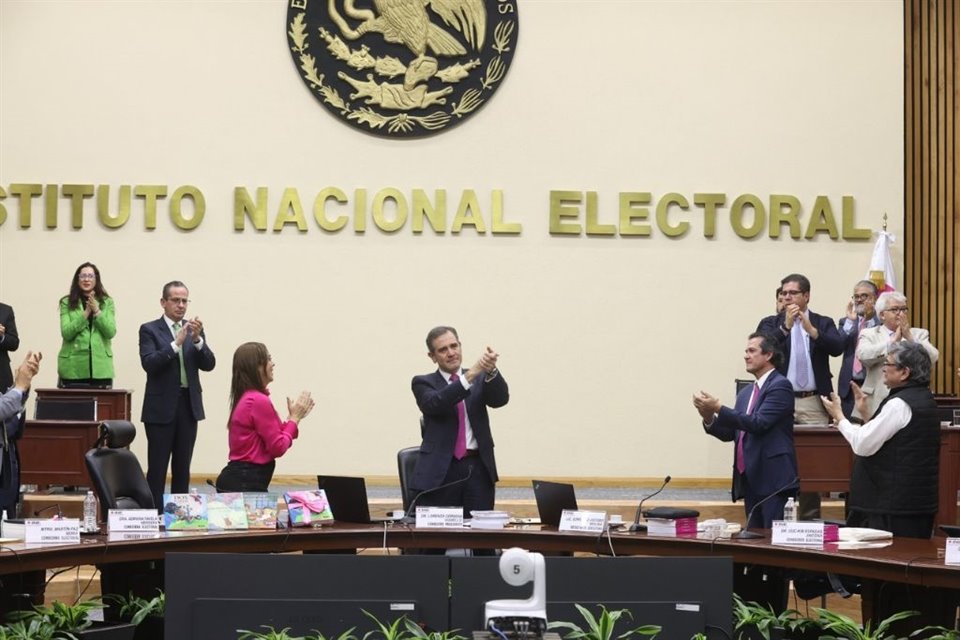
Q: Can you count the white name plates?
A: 6